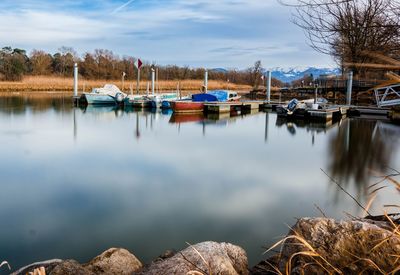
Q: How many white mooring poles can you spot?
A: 5